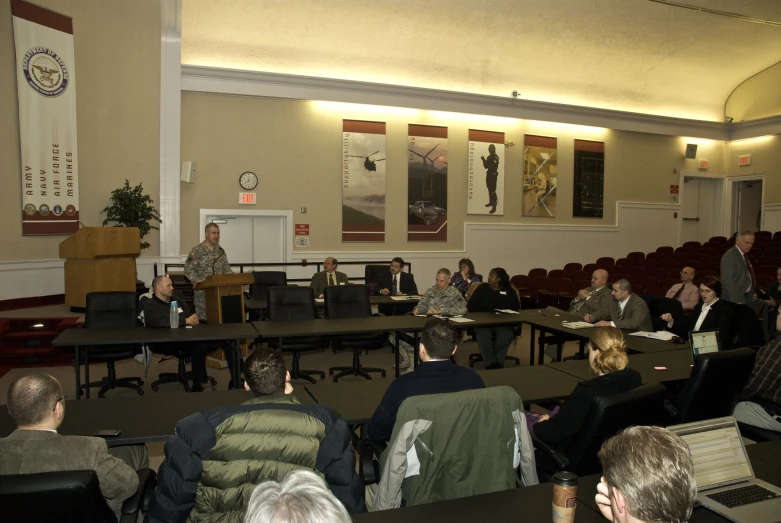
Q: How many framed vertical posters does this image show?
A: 5